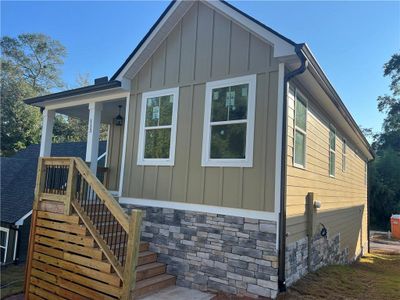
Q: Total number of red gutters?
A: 0